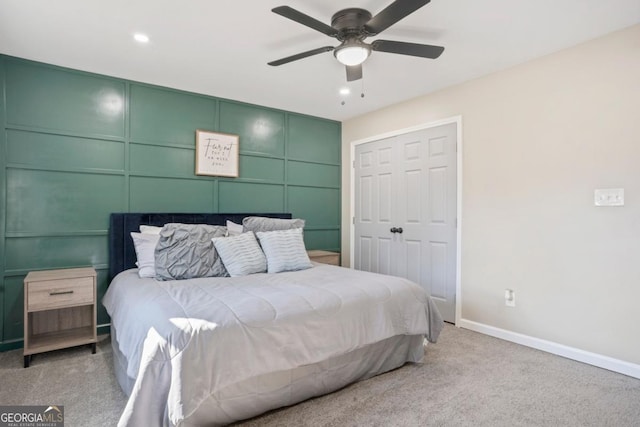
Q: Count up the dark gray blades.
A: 5